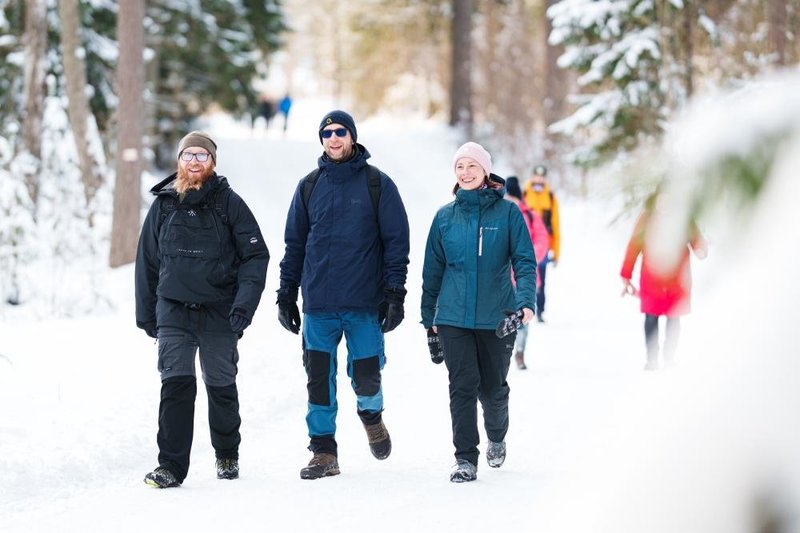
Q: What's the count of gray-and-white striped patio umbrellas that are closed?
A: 0